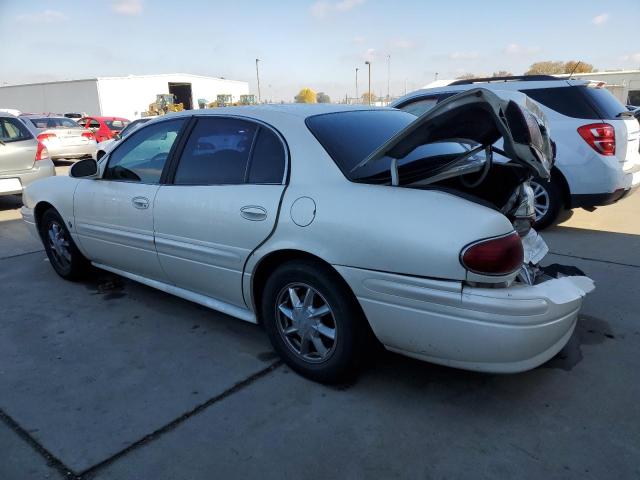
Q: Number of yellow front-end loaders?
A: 3